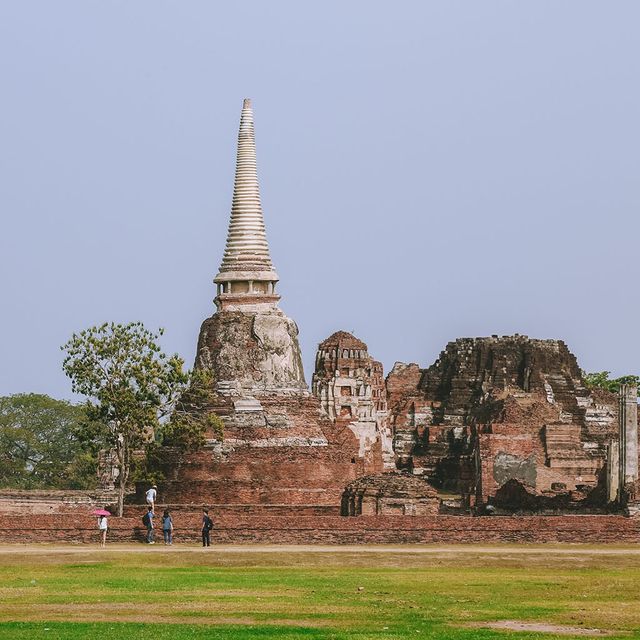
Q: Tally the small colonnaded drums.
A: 1